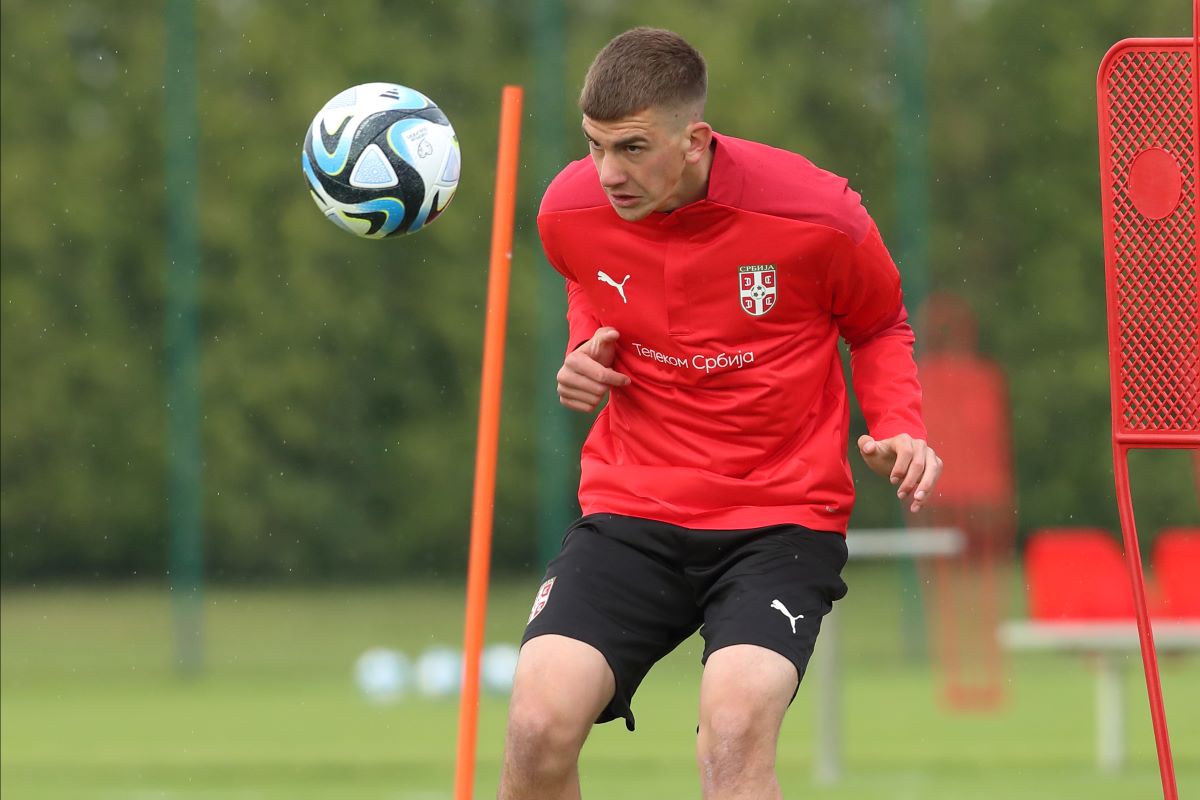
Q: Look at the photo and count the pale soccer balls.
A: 3